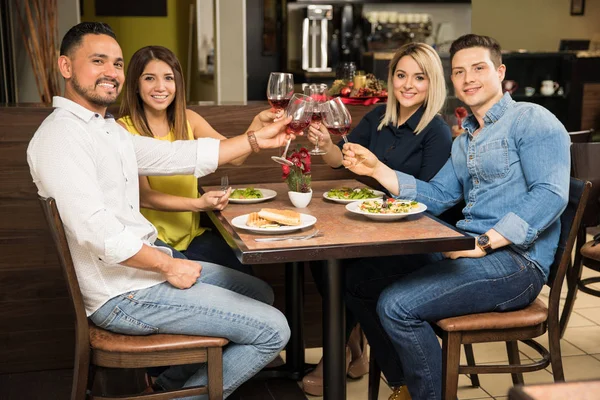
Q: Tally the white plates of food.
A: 4